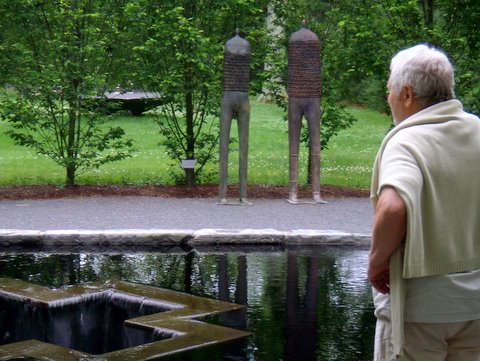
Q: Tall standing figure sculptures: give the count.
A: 2